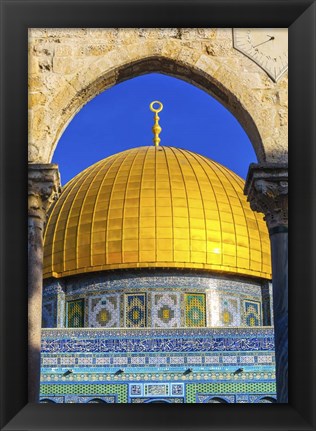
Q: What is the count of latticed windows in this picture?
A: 4